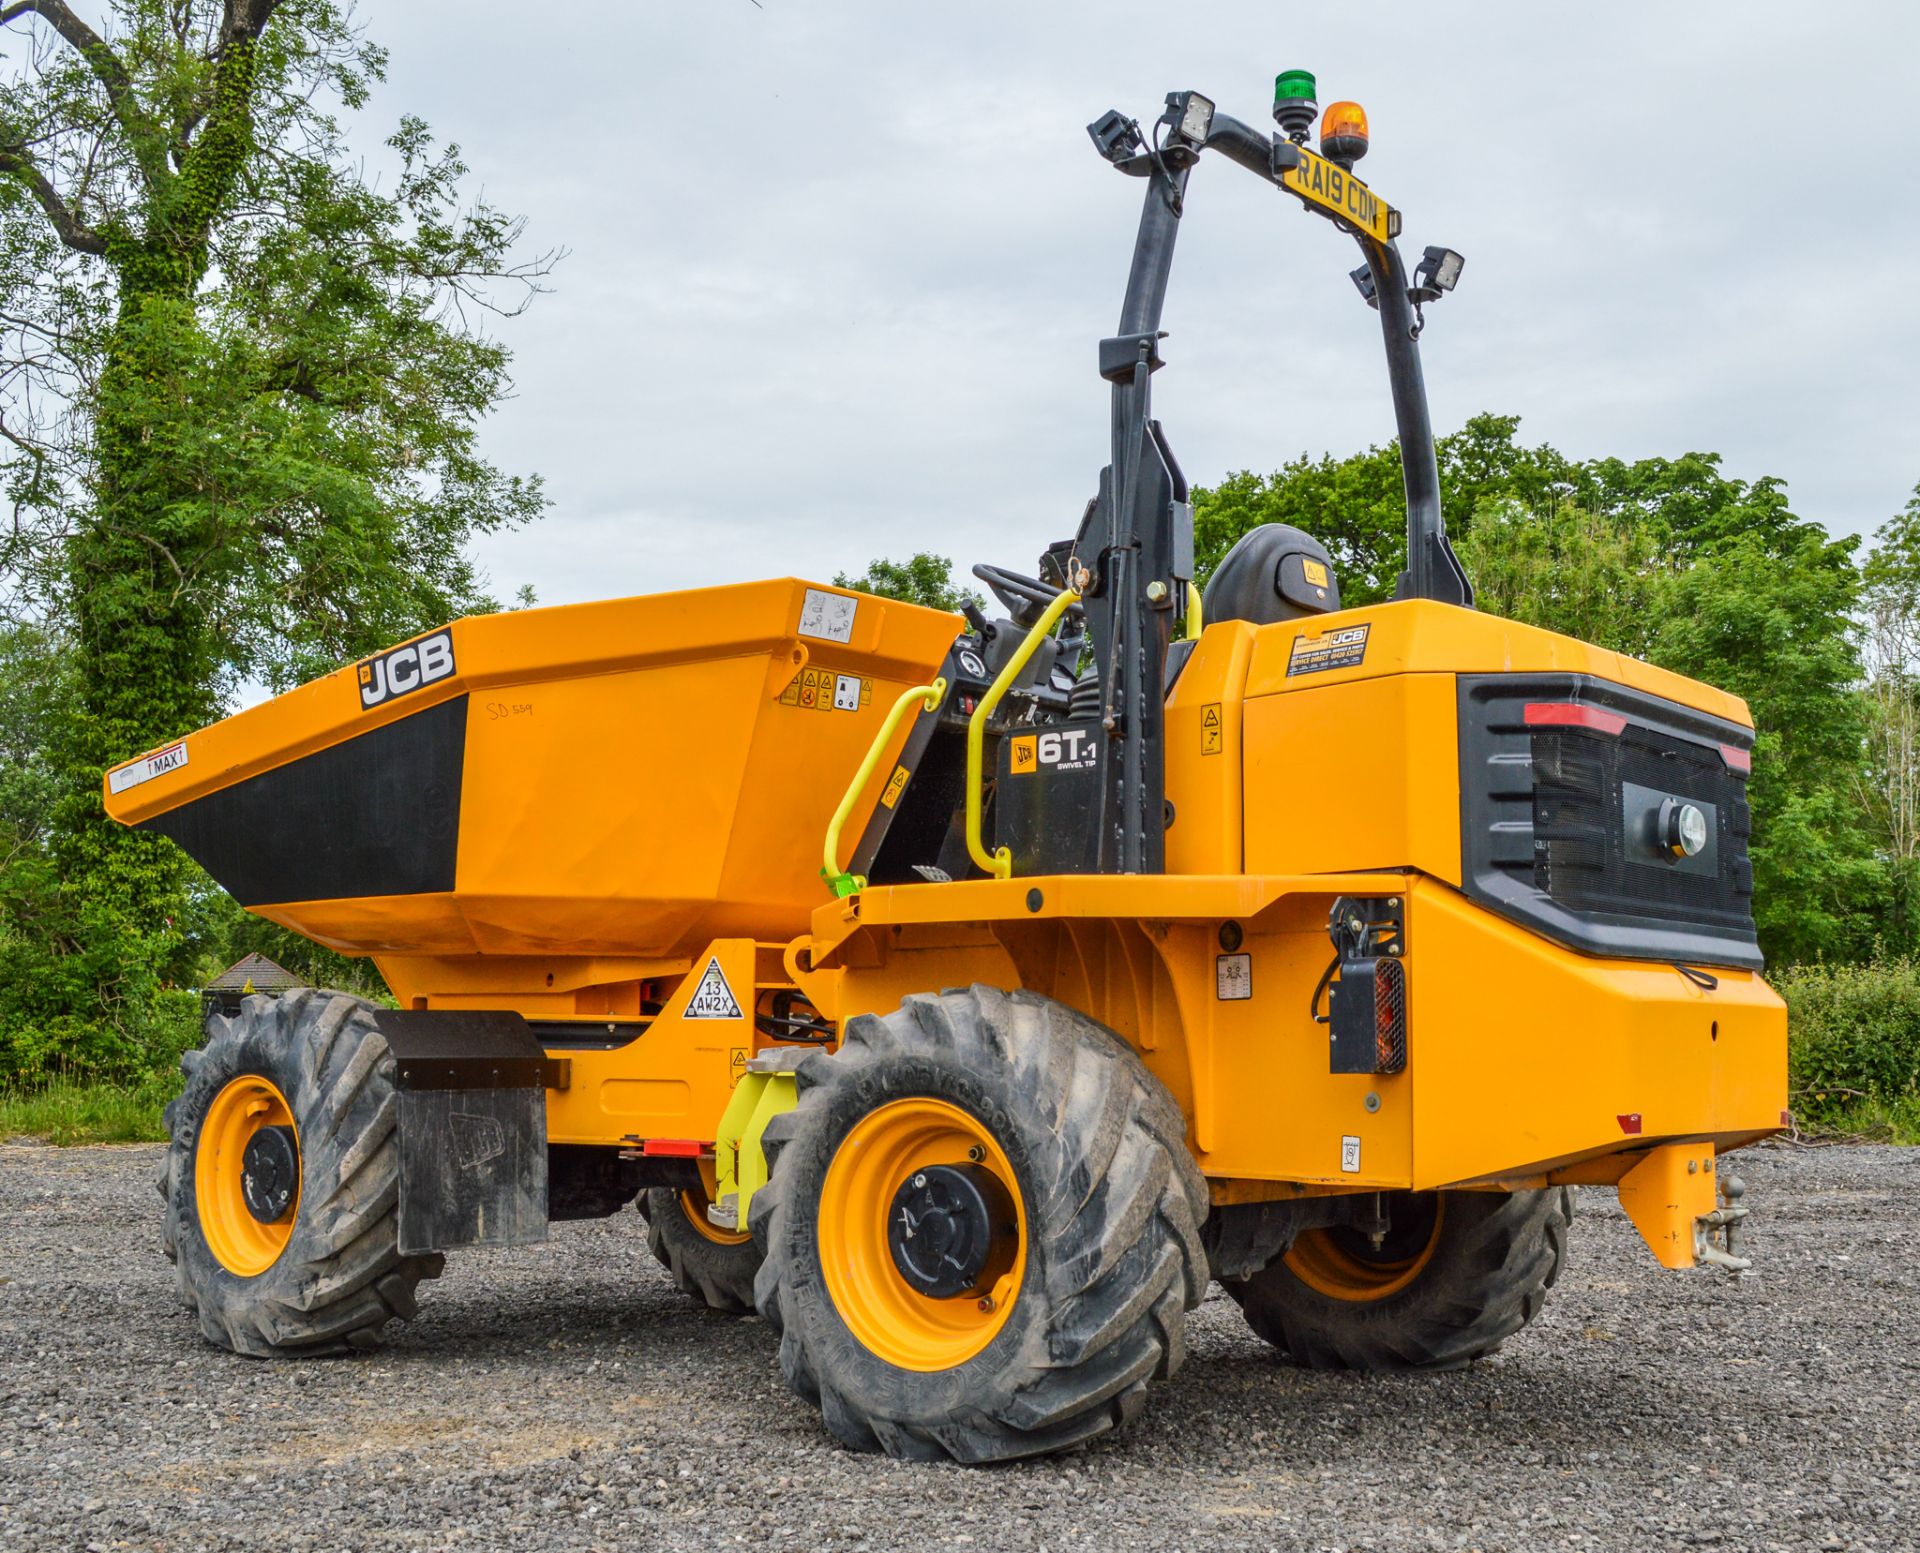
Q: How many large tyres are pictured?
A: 4